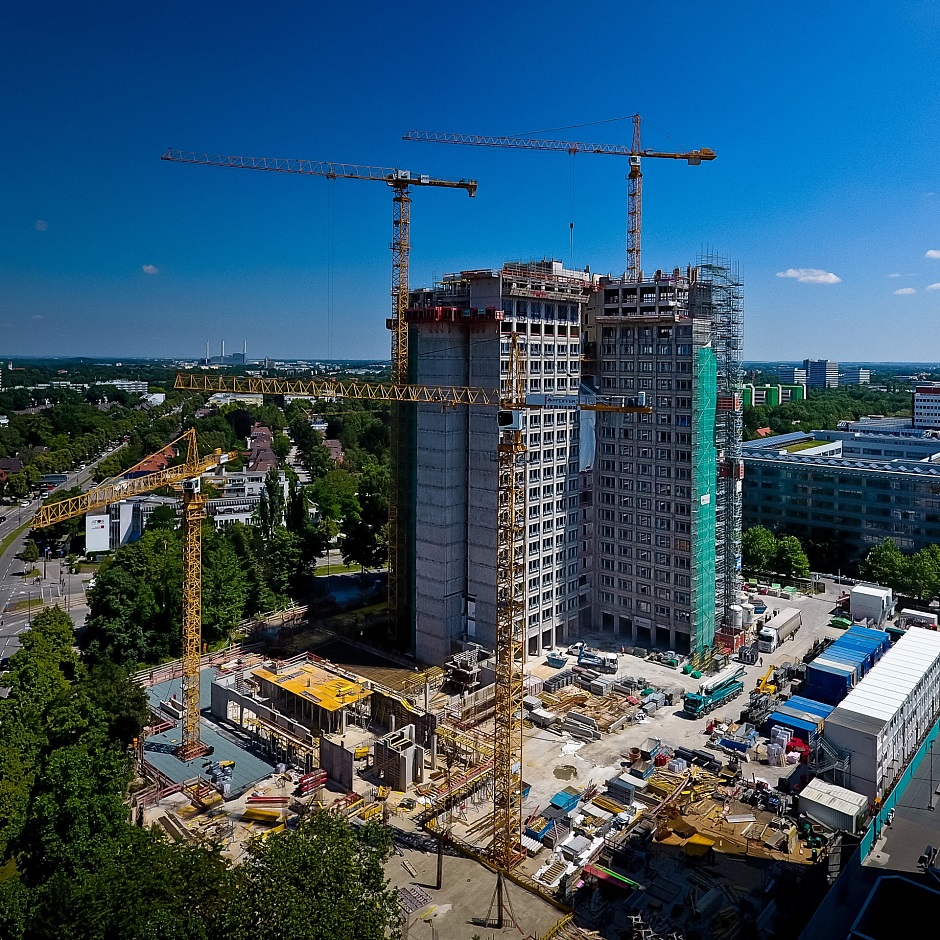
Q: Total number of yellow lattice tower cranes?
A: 4